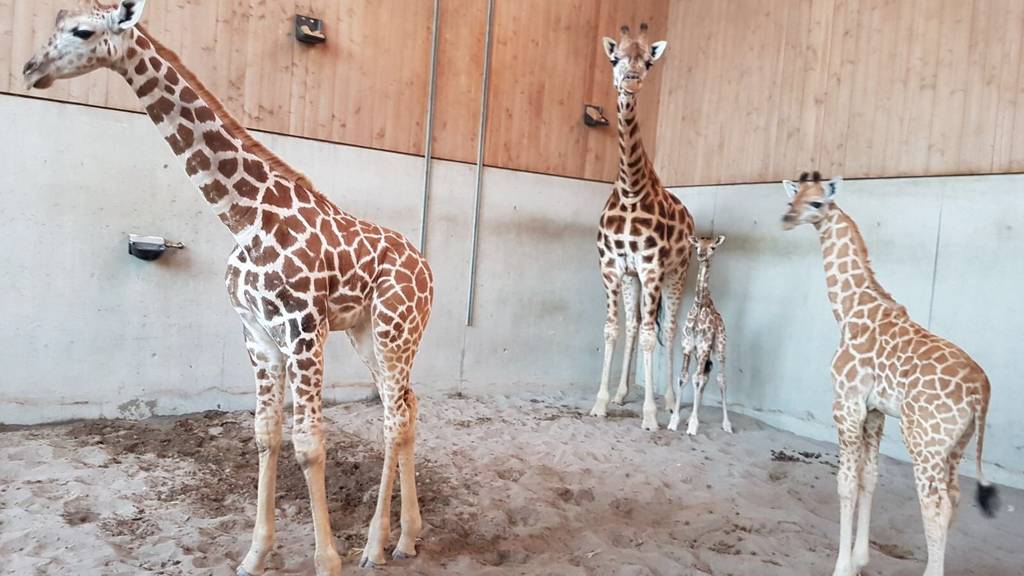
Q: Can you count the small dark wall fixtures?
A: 3